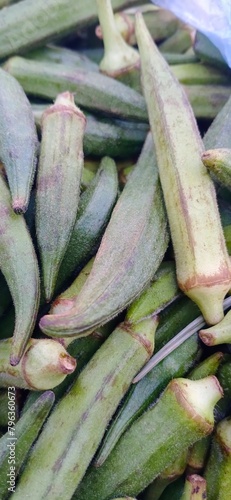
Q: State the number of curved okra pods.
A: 2